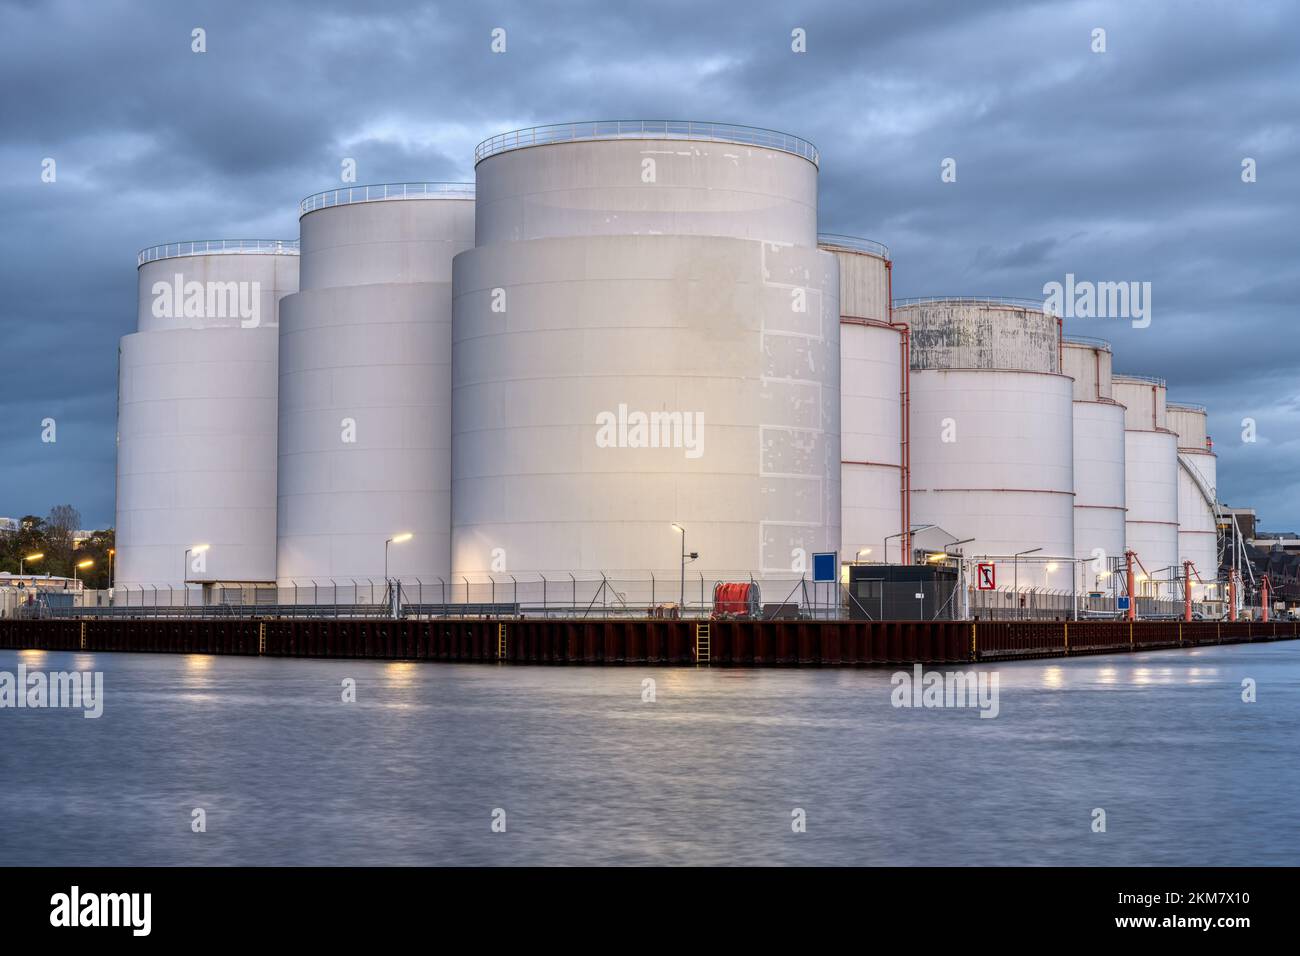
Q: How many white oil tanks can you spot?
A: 8